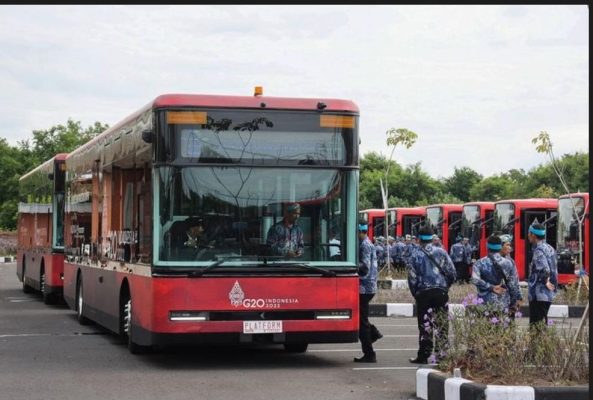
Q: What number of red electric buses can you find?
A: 8